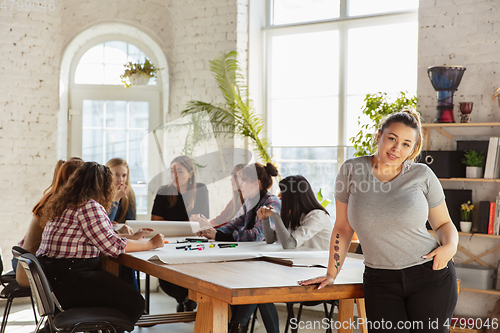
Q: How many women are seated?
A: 8